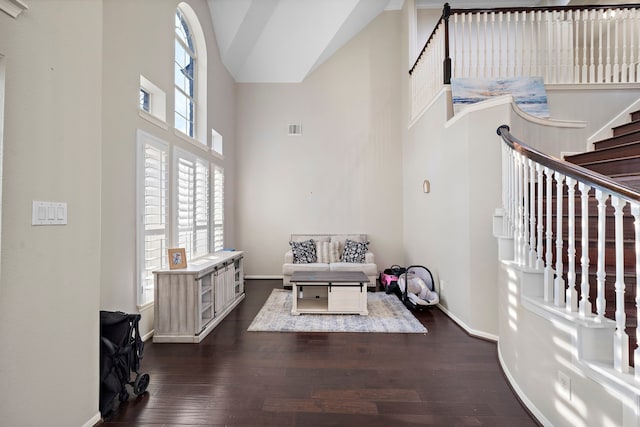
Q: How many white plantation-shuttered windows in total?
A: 3